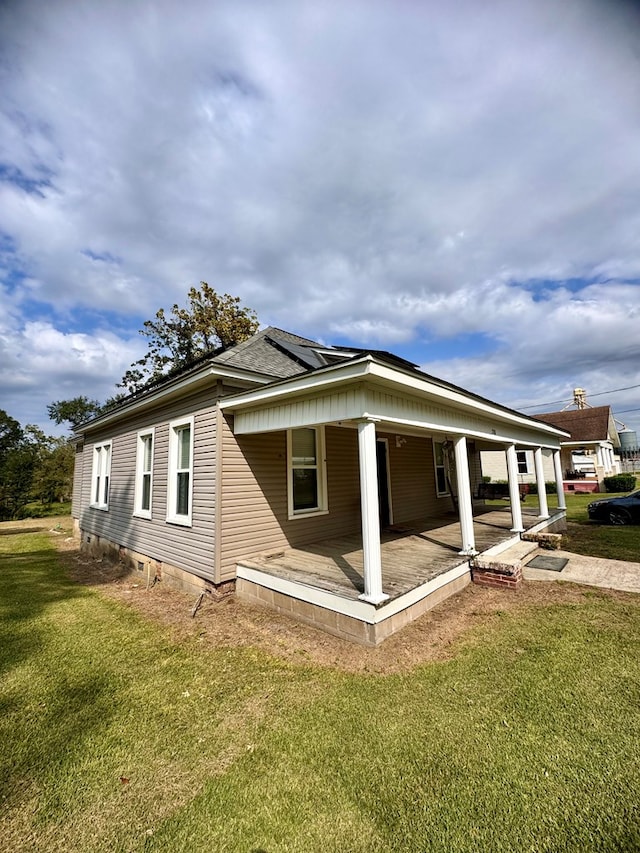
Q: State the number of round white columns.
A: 5